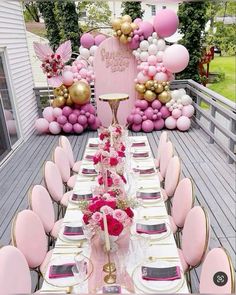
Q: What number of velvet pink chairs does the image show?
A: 12